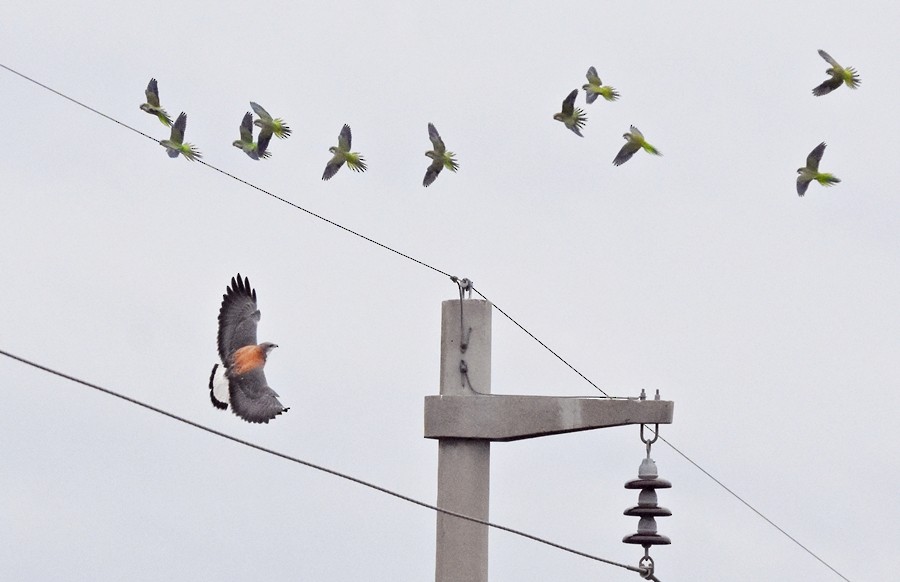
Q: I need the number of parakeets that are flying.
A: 11